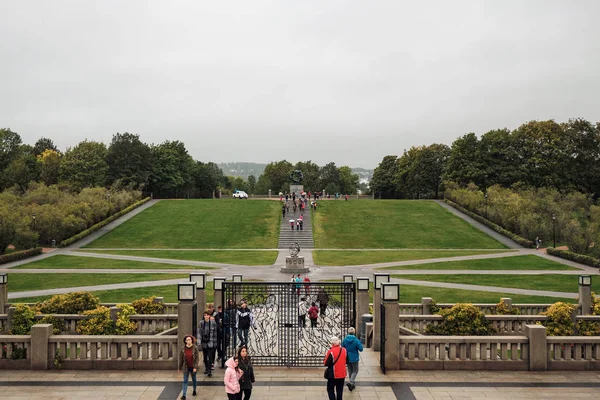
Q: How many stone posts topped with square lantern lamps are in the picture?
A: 10